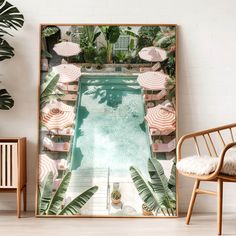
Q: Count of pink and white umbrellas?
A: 7